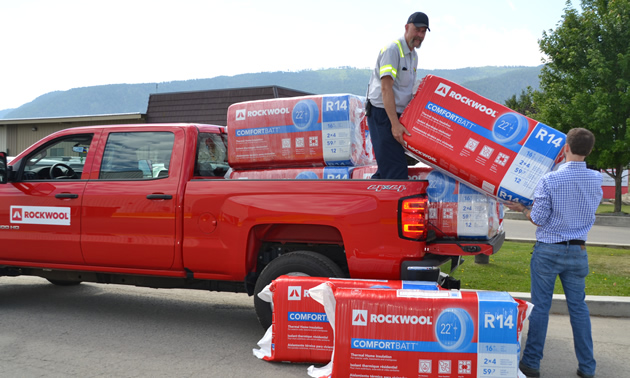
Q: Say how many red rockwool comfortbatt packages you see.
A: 6